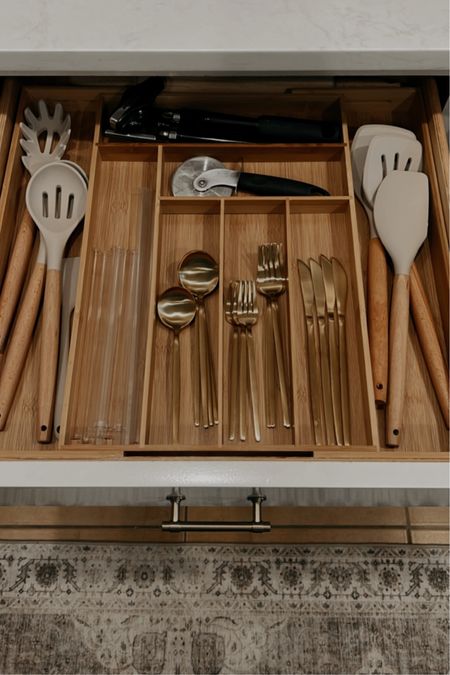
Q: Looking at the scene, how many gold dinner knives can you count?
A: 4